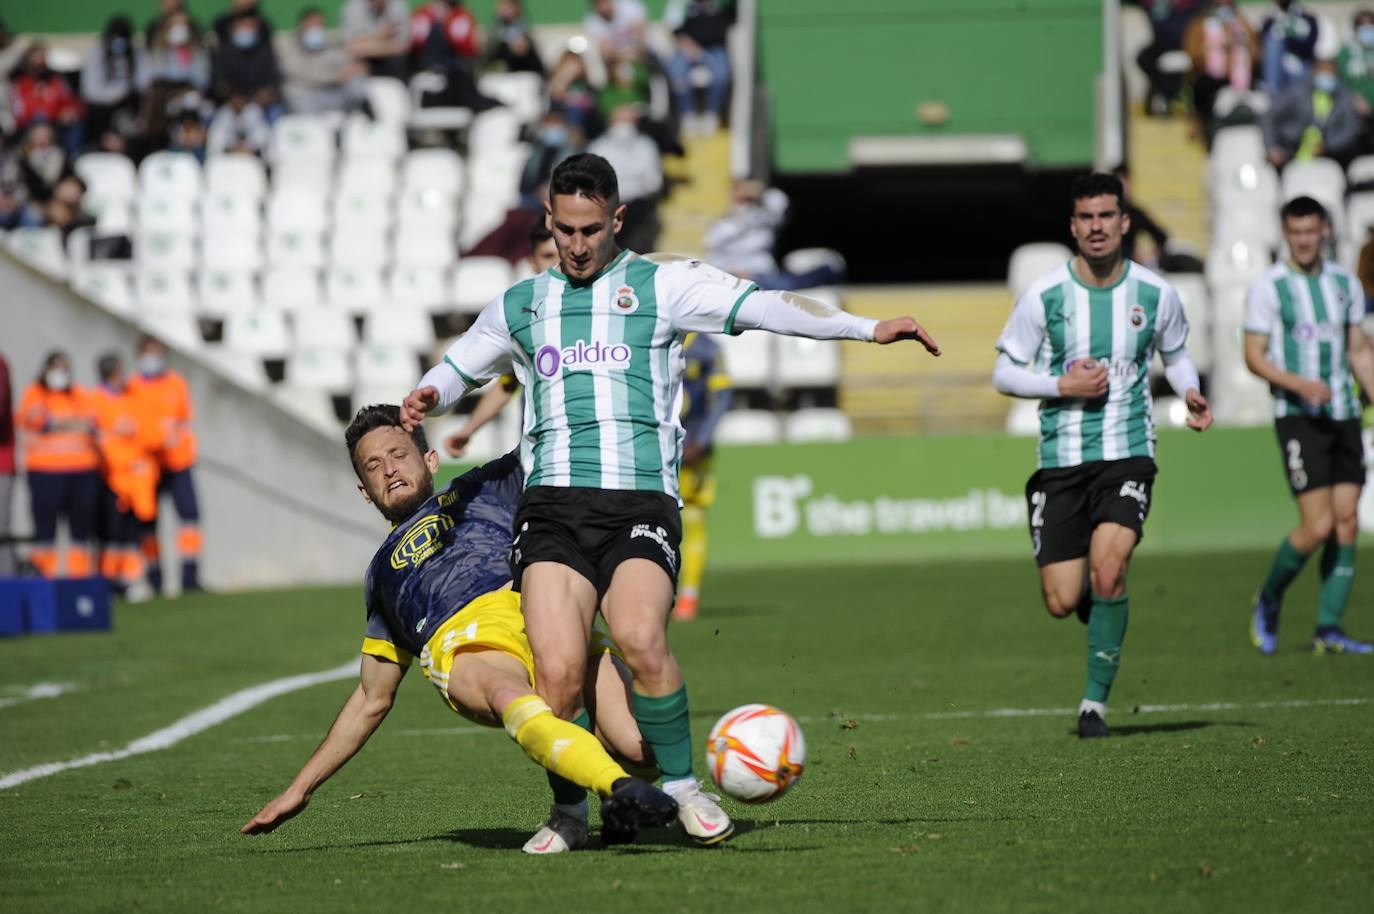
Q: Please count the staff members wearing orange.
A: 3